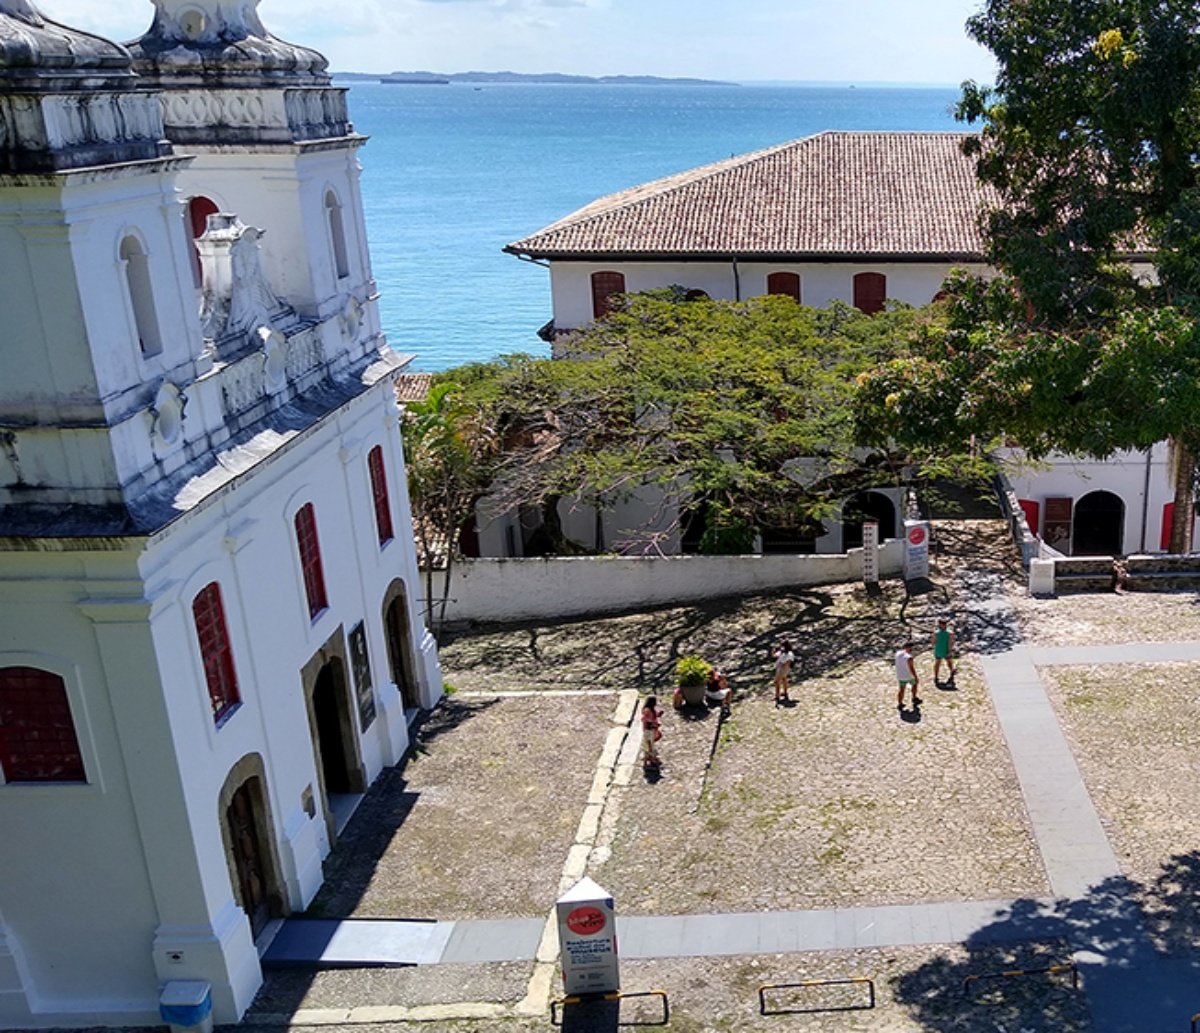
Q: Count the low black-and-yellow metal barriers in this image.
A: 3